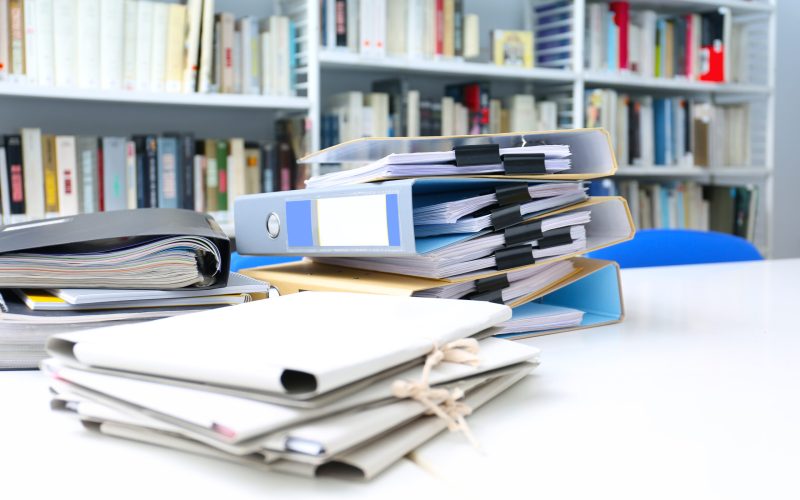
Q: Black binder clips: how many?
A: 9